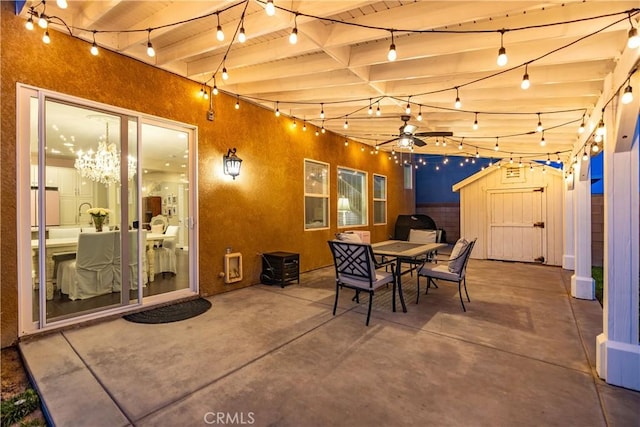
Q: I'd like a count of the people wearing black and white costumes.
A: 0